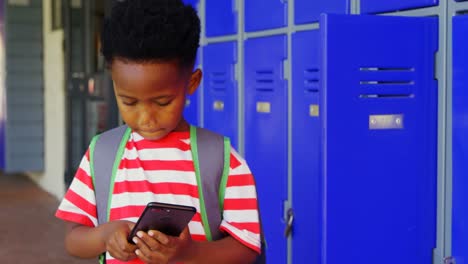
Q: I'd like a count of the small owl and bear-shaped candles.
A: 0